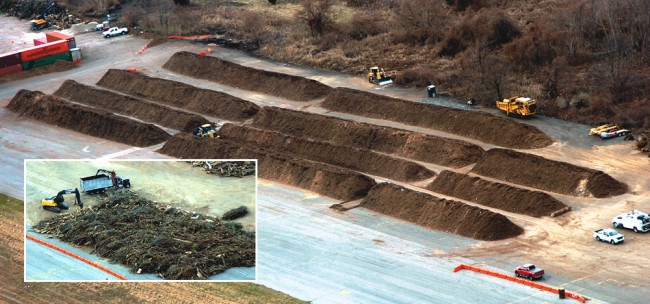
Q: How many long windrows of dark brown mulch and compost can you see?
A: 11